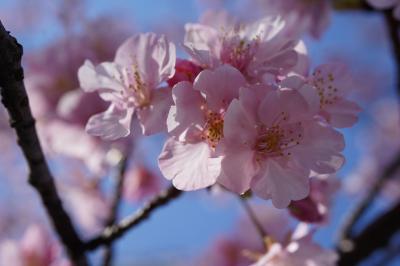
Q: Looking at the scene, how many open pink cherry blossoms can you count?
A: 5